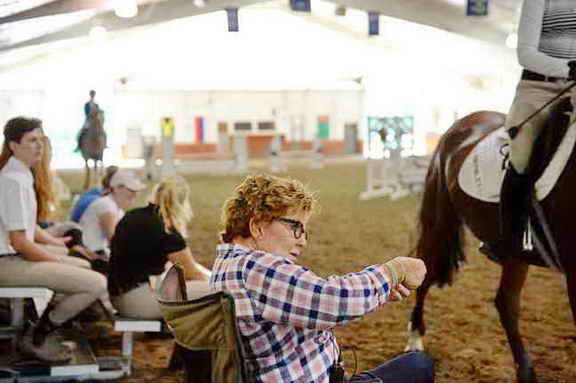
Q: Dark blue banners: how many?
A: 4